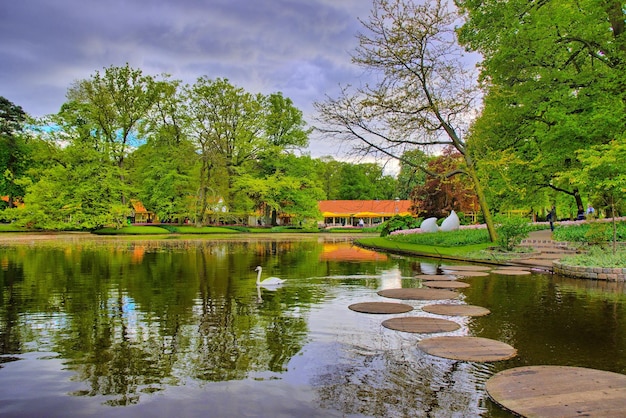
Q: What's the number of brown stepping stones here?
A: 12